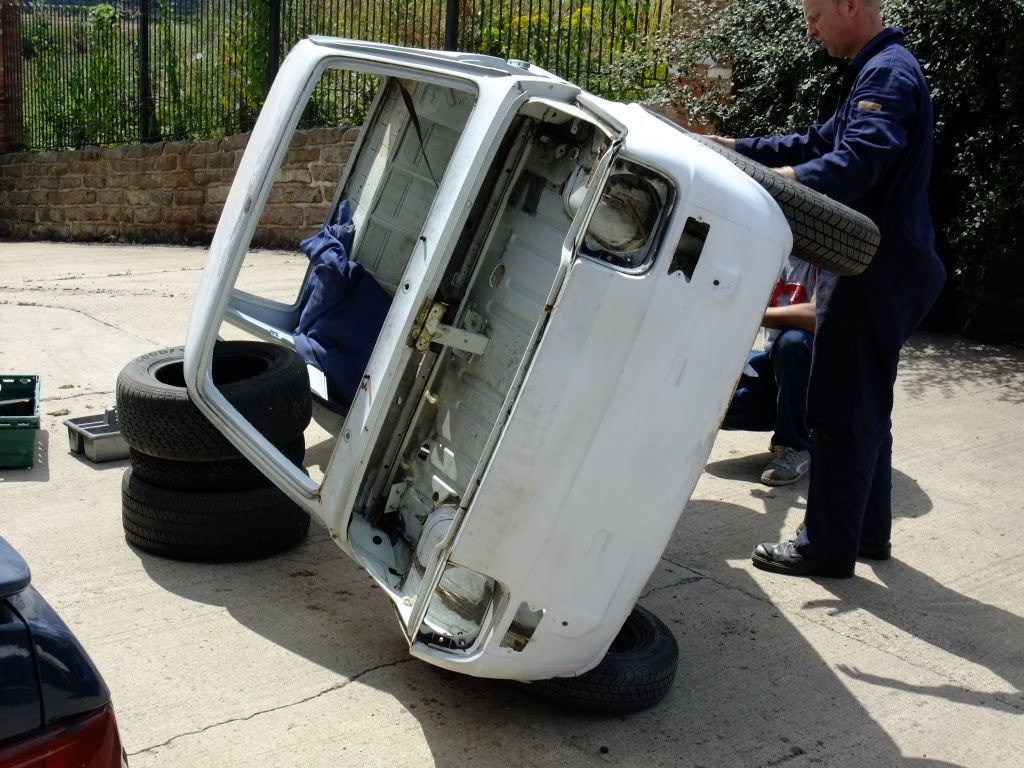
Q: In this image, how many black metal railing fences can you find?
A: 1